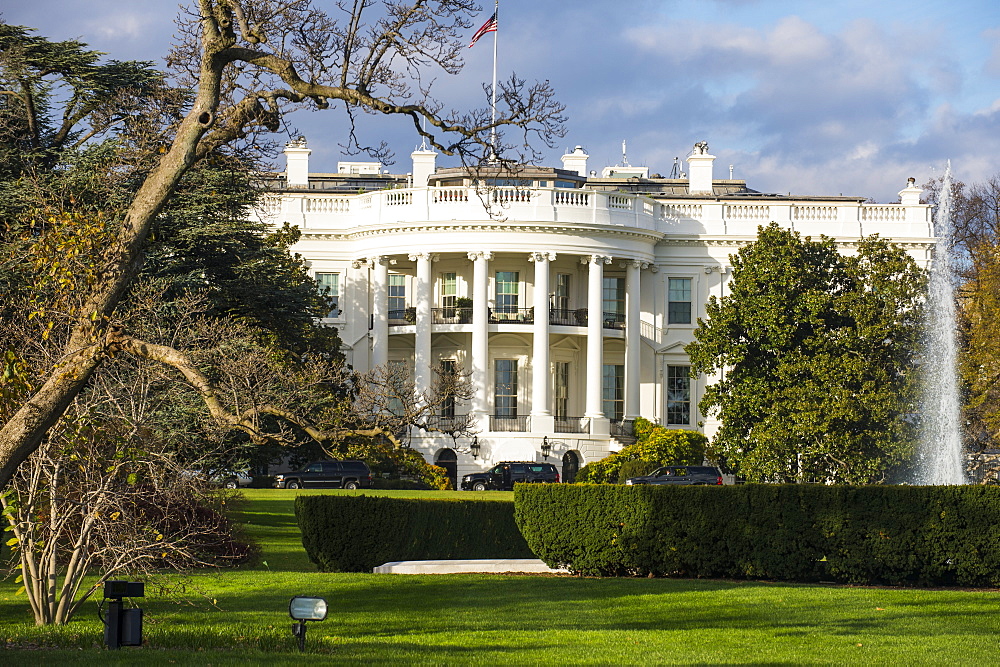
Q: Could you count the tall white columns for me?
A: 6